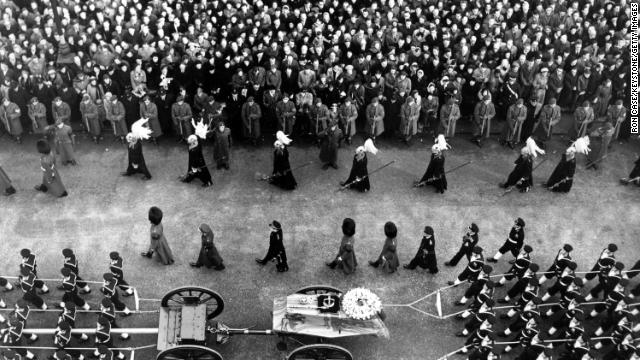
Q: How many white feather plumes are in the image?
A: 7